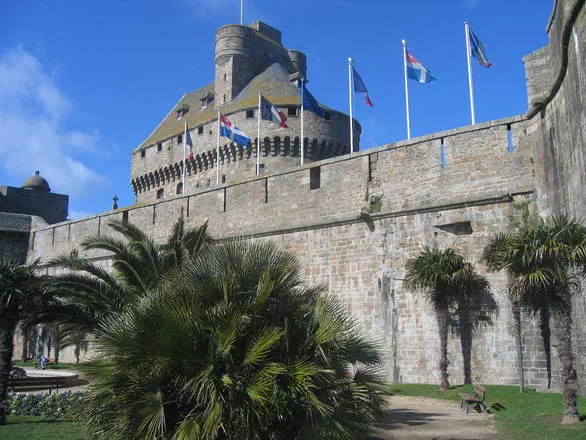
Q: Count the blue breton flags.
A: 2